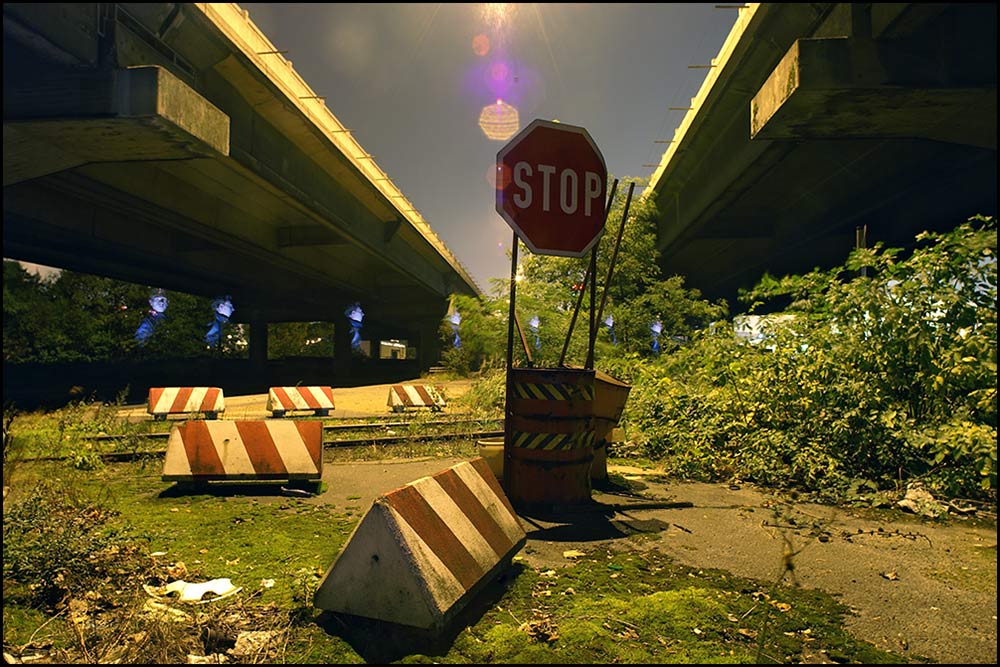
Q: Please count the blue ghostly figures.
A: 7